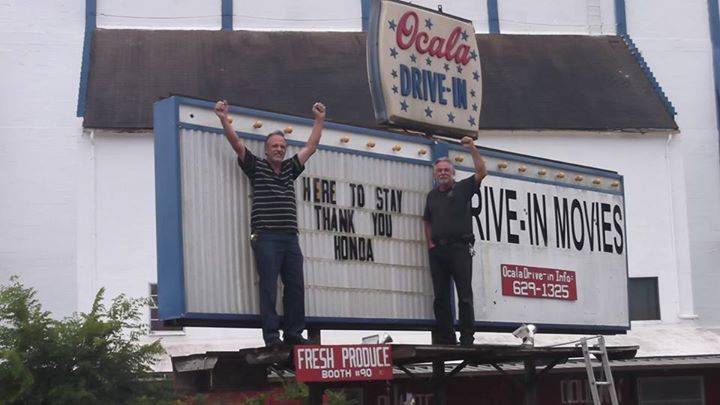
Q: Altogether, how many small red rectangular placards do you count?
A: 2